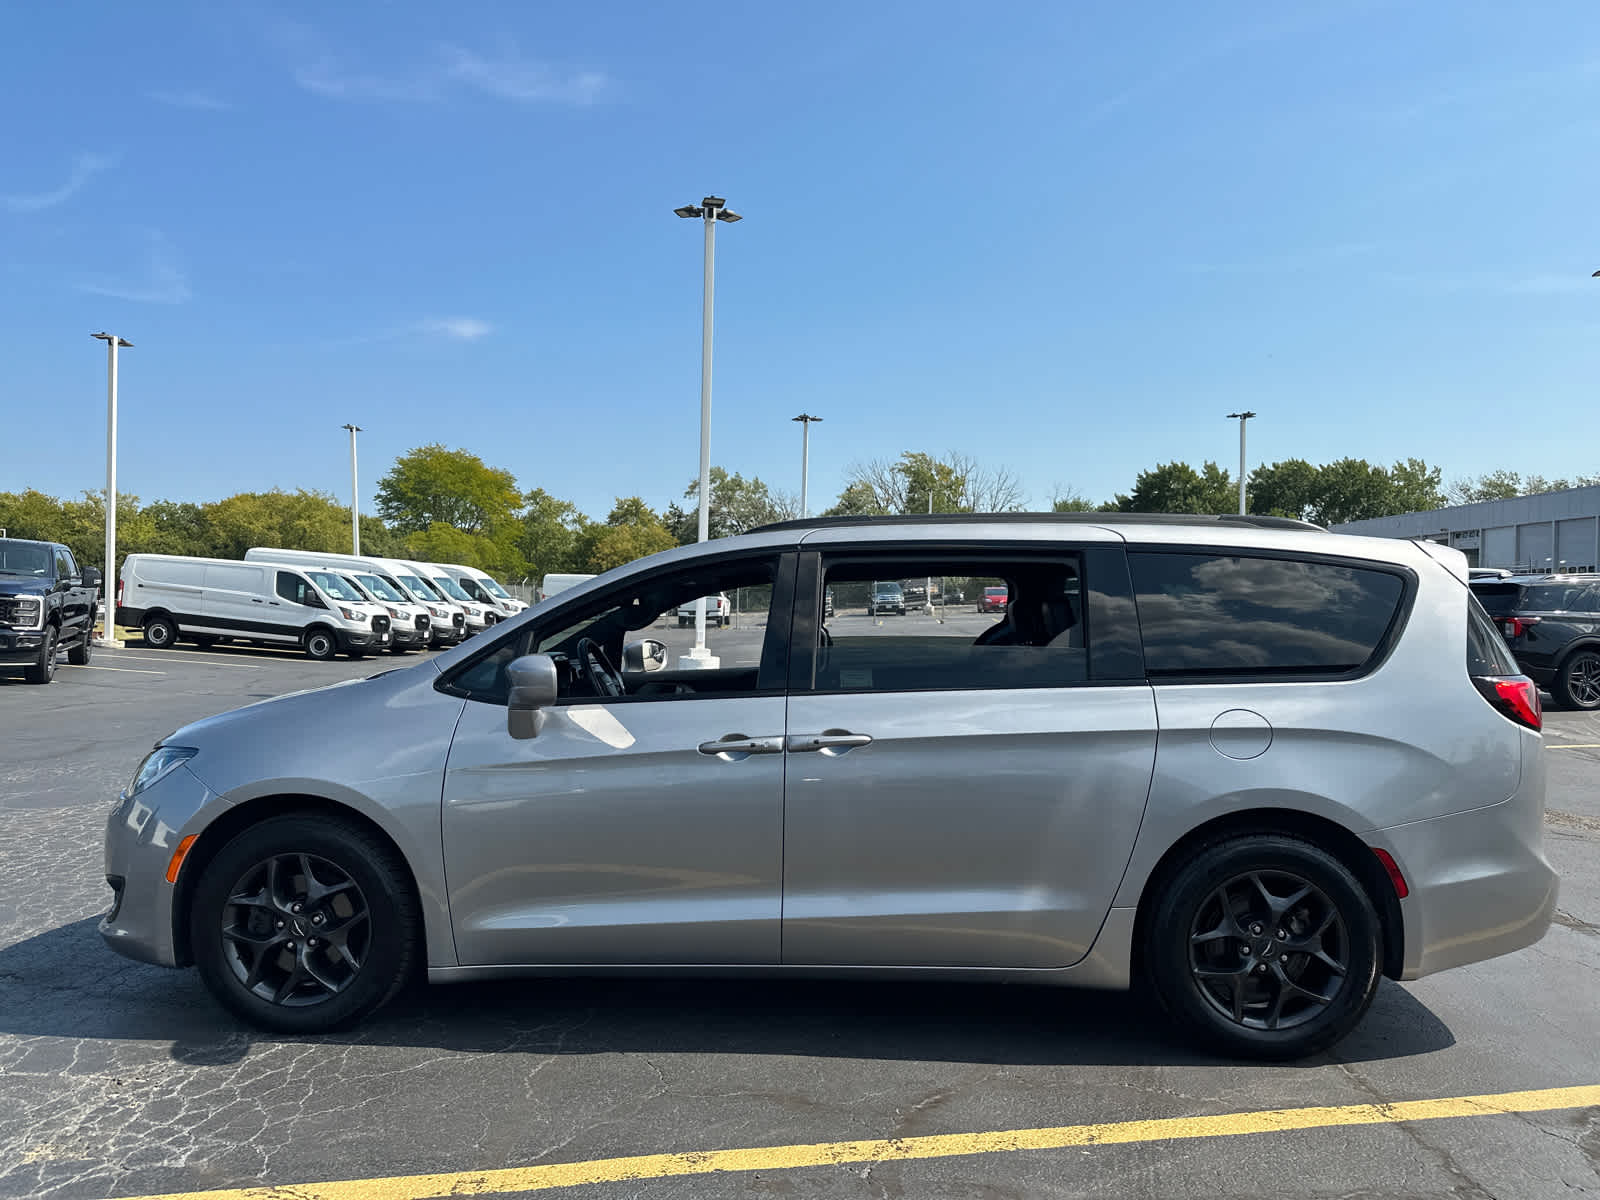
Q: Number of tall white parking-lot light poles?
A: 5